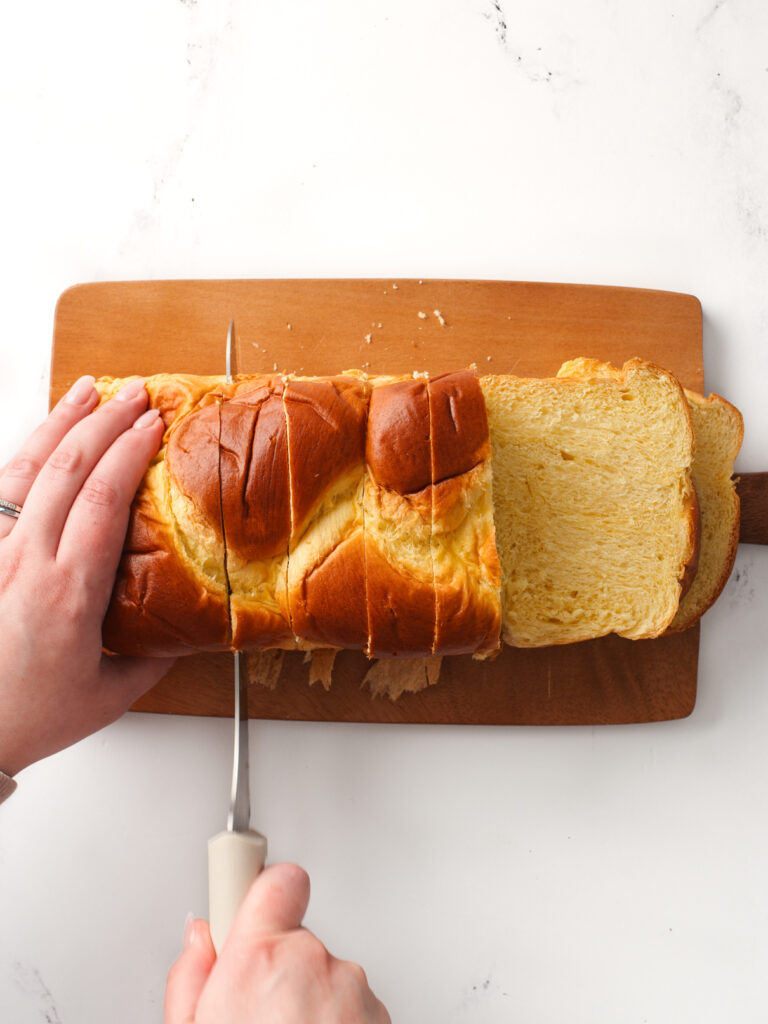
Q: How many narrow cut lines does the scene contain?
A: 4